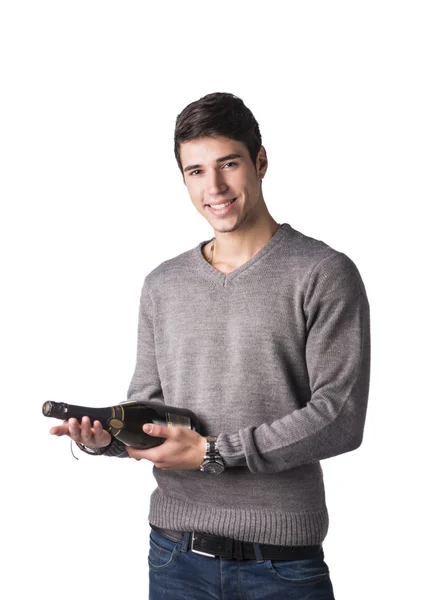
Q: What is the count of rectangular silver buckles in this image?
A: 1